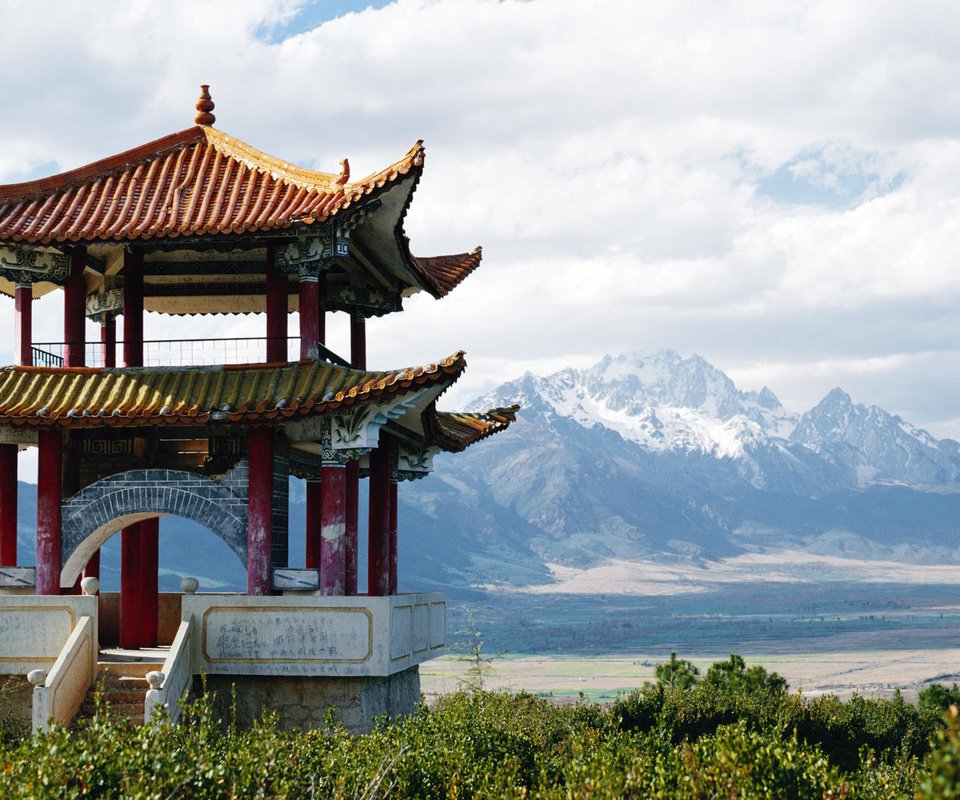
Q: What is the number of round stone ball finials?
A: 4